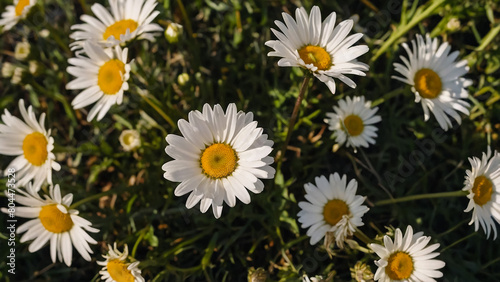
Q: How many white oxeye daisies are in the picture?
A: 13